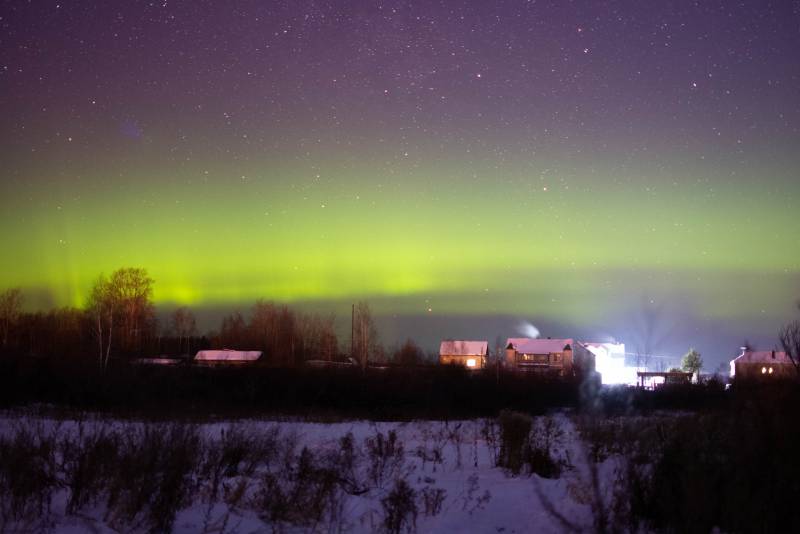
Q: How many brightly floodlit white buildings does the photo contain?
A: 1